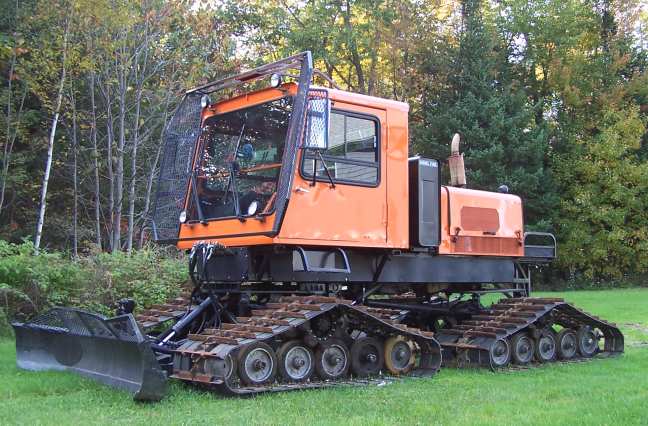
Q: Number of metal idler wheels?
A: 10